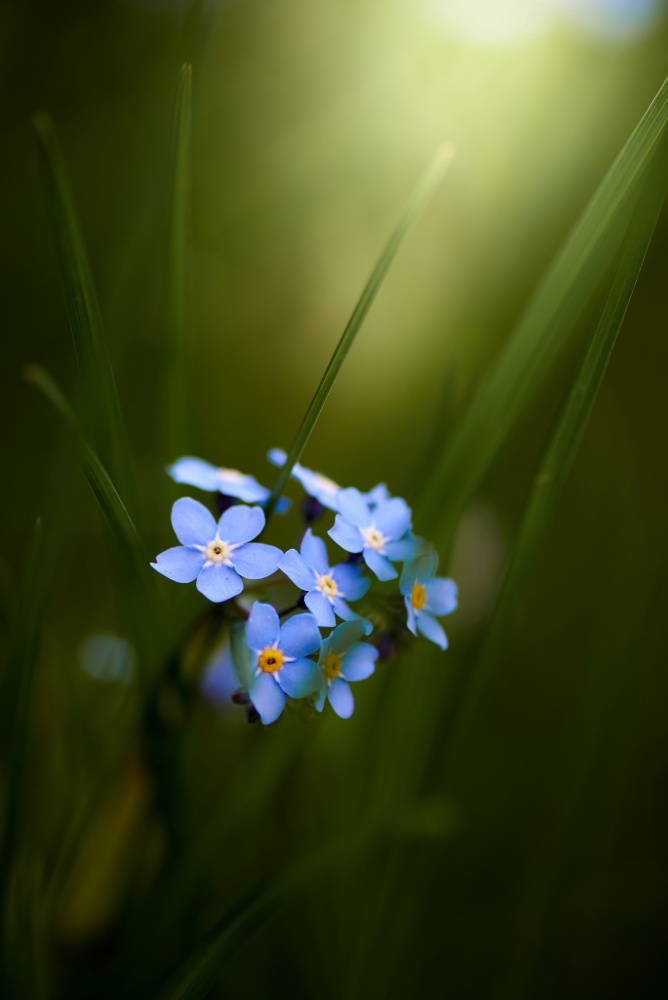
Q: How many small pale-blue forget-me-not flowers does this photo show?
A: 8